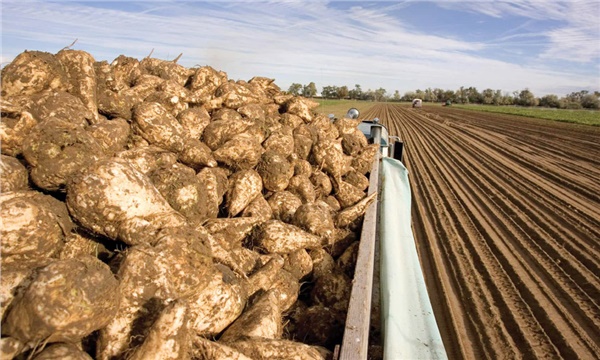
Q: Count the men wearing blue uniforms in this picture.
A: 0